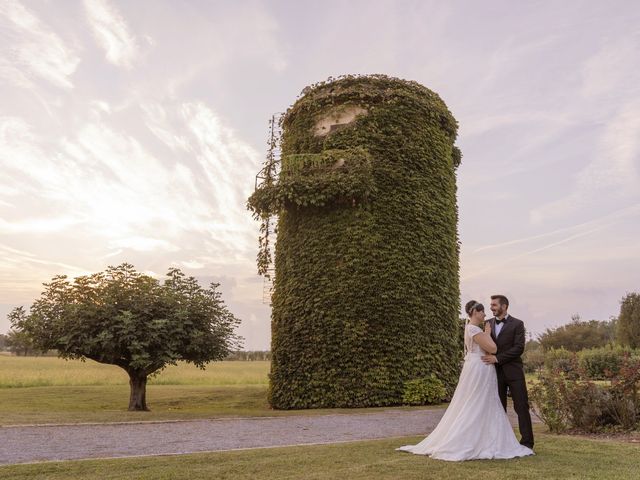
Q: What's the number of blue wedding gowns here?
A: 0